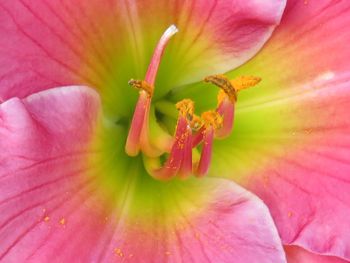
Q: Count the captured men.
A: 0